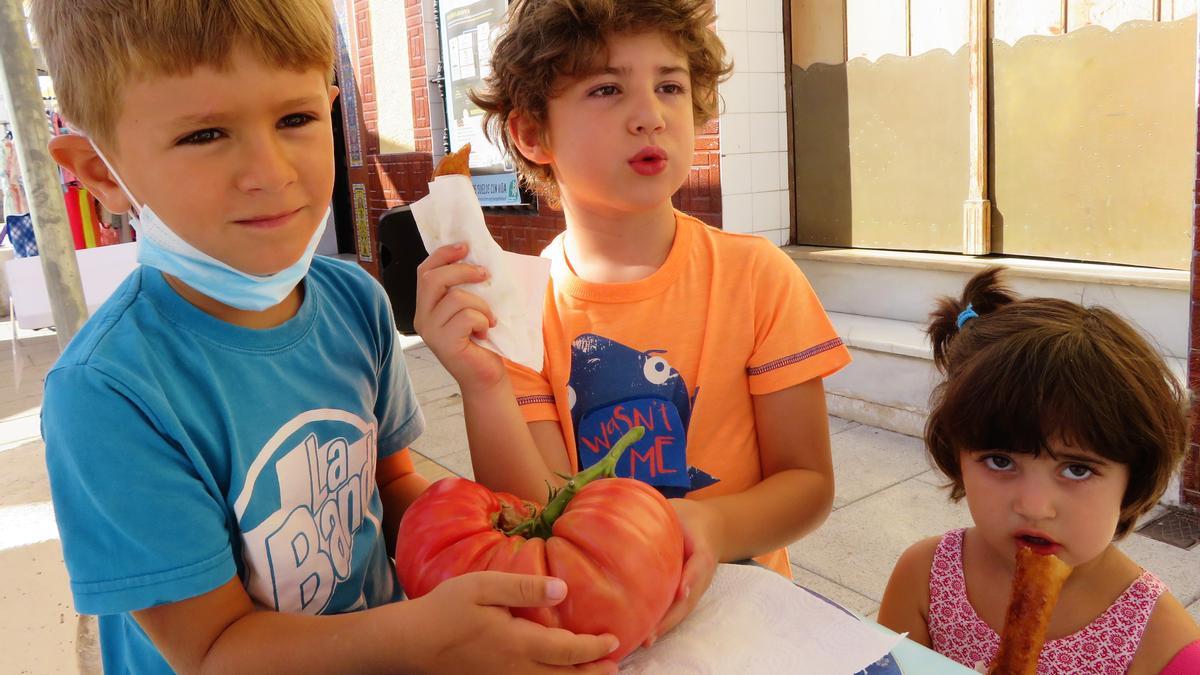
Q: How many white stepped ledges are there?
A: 2